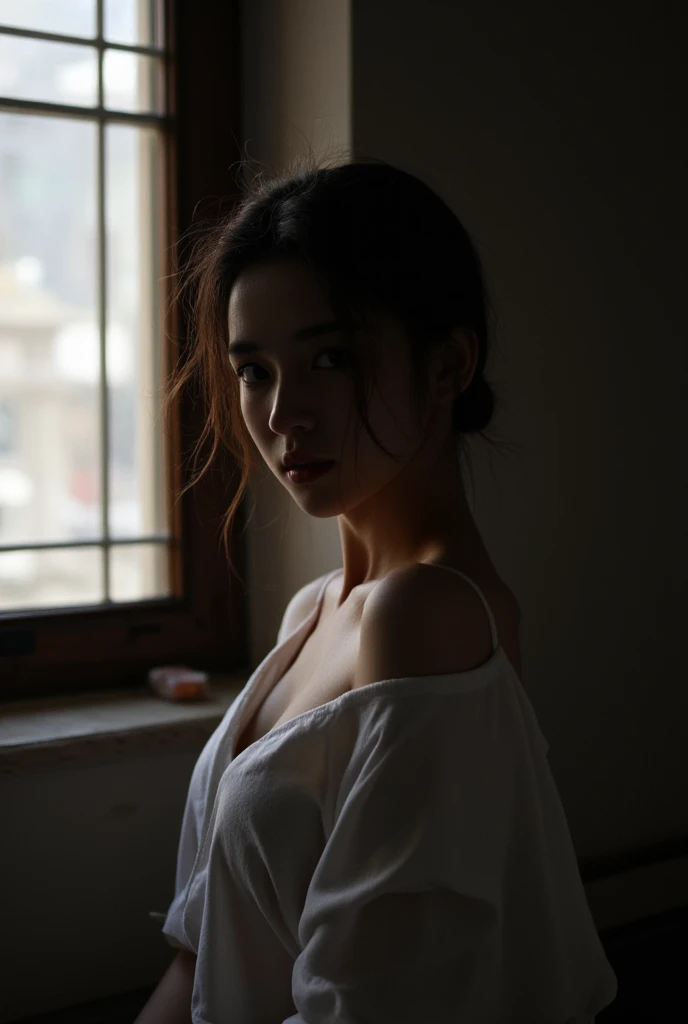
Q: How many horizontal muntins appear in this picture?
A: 3